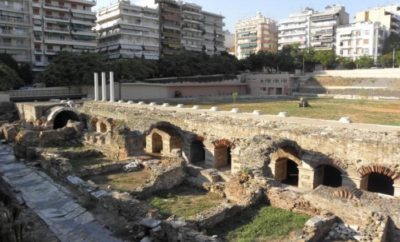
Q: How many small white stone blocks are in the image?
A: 12